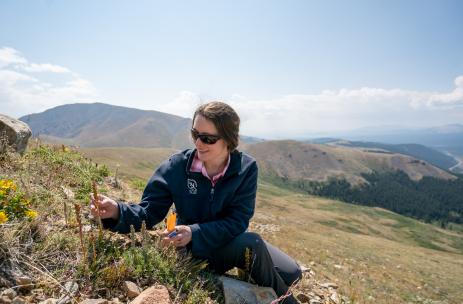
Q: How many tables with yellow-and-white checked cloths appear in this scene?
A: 0